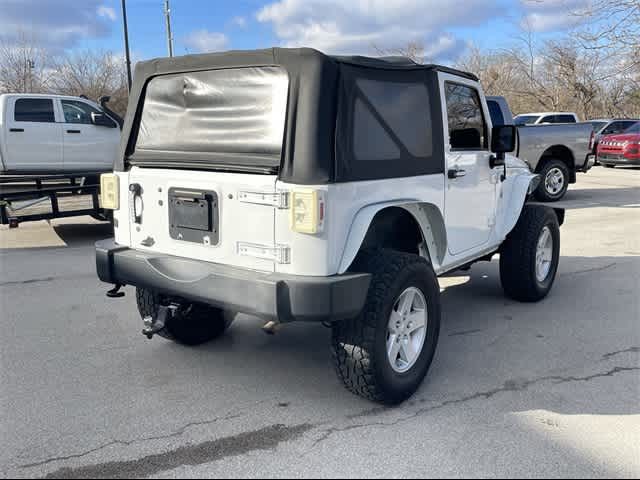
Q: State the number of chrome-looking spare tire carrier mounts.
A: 2